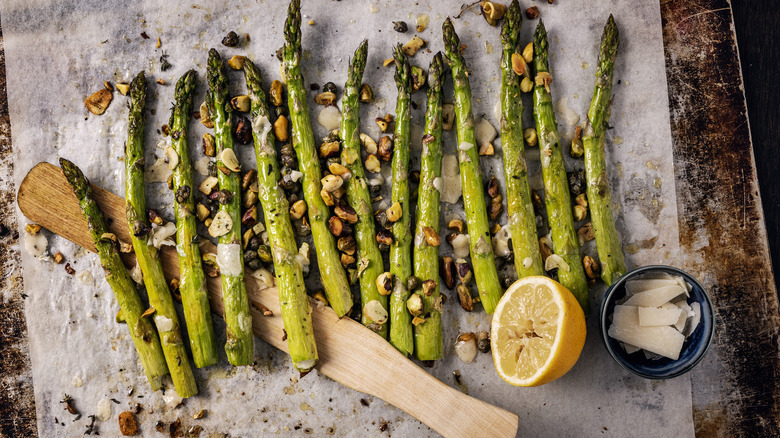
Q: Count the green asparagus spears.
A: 13